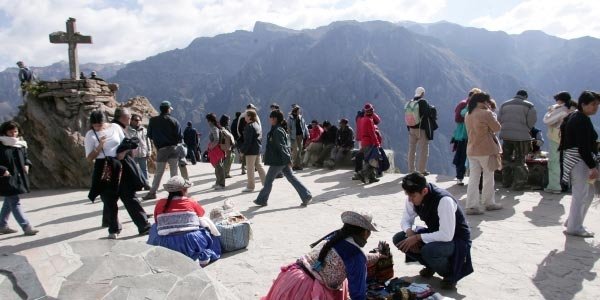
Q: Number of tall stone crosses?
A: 1